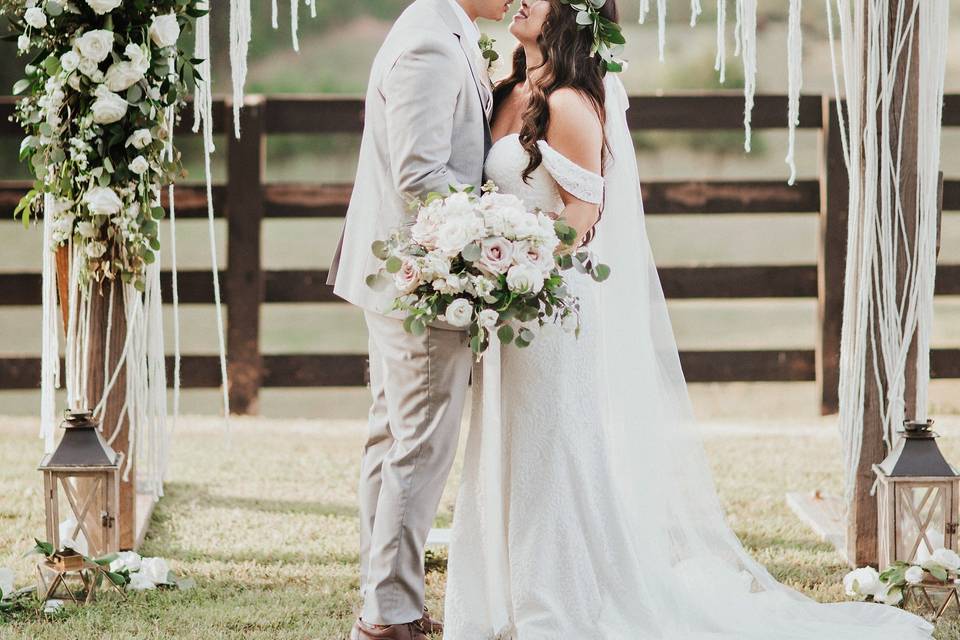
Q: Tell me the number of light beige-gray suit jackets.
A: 1